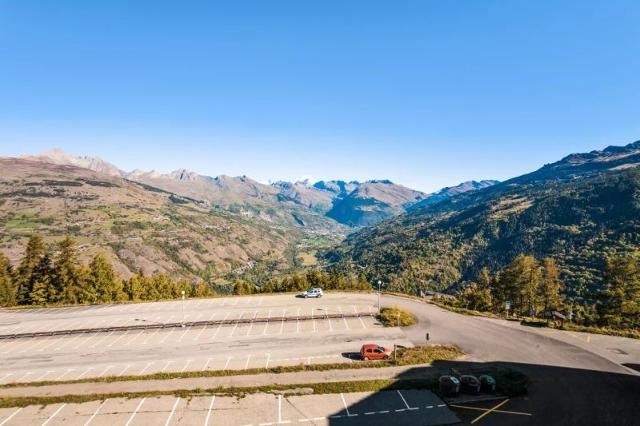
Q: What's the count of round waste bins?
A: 3